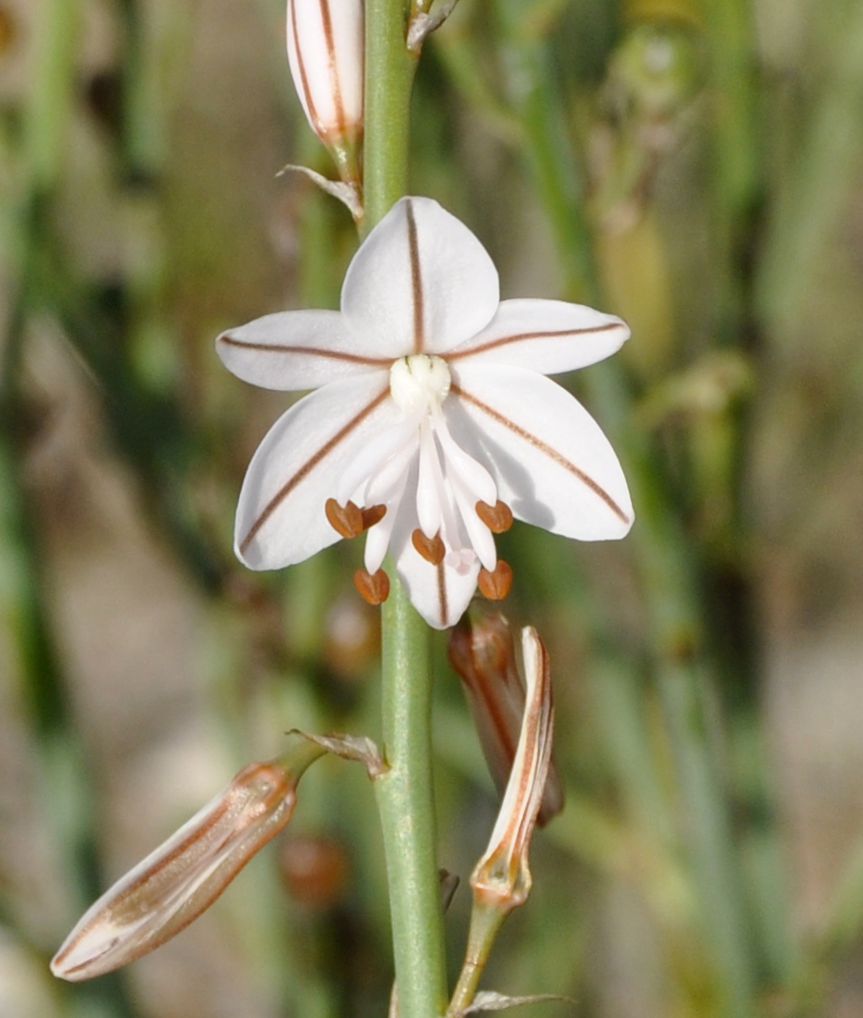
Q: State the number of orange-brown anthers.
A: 6